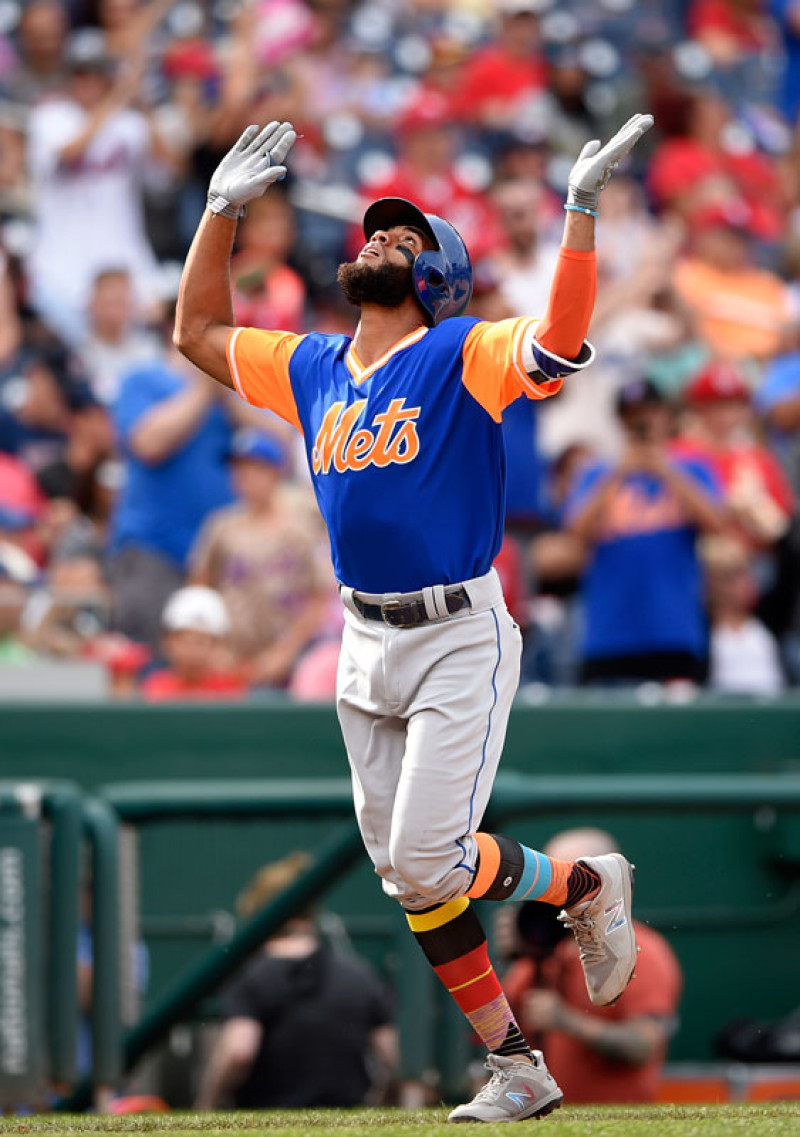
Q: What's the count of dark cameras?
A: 1